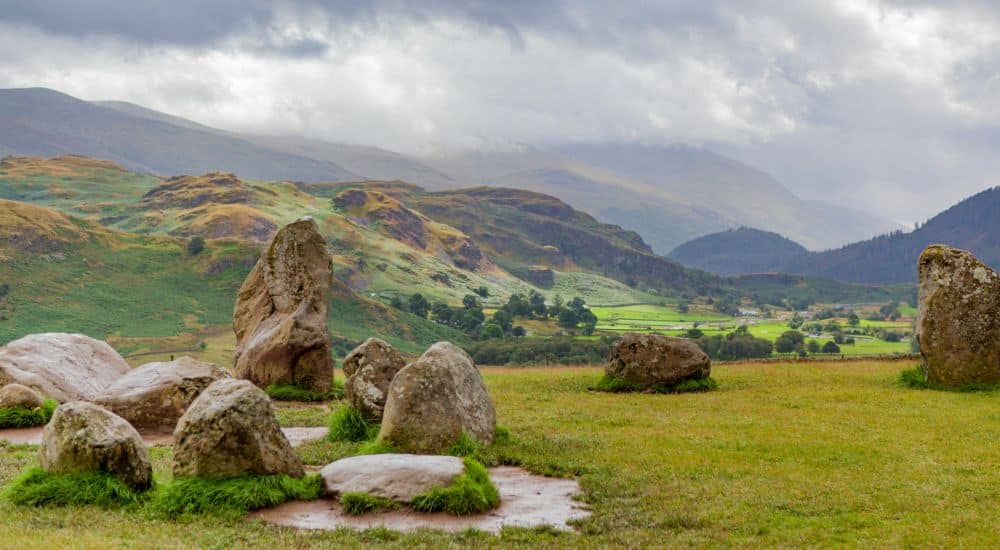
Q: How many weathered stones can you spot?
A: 11